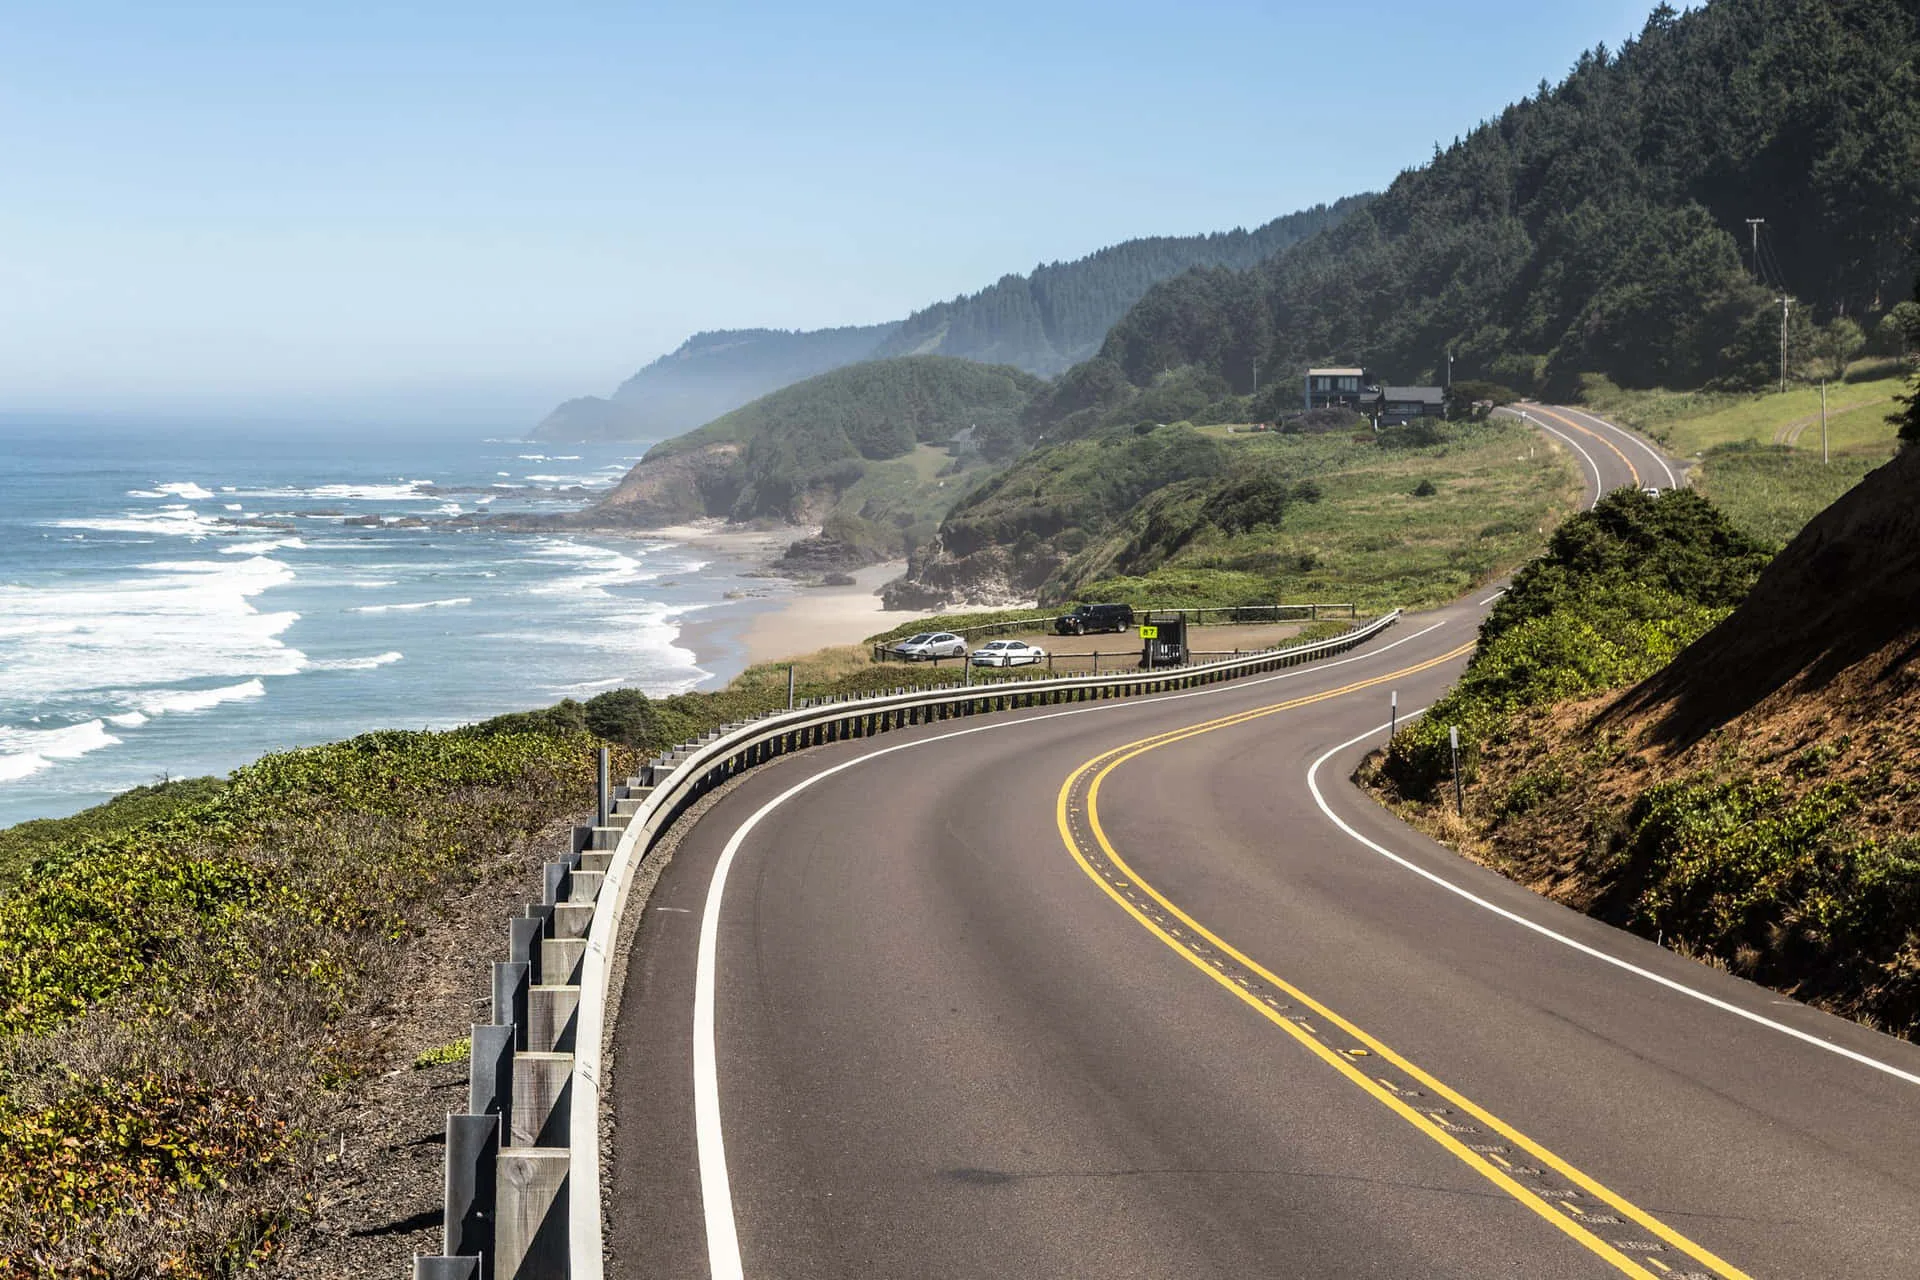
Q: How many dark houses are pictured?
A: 2